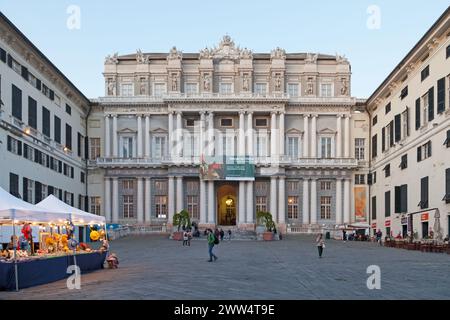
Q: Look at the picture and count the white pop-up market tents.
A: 2